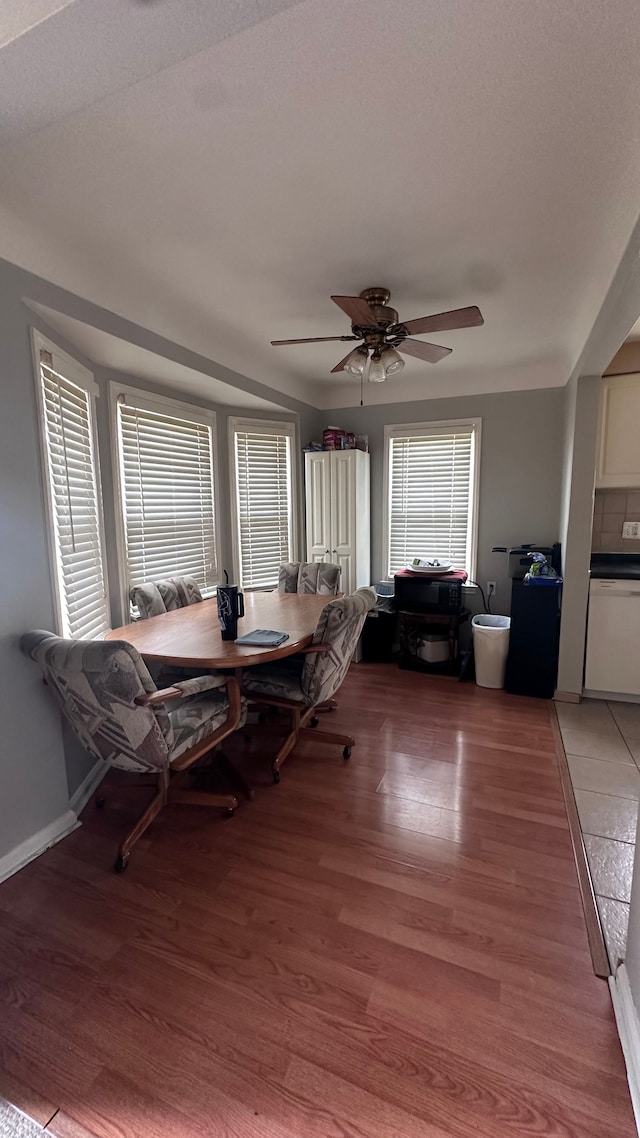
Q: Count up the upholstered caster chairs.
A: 4